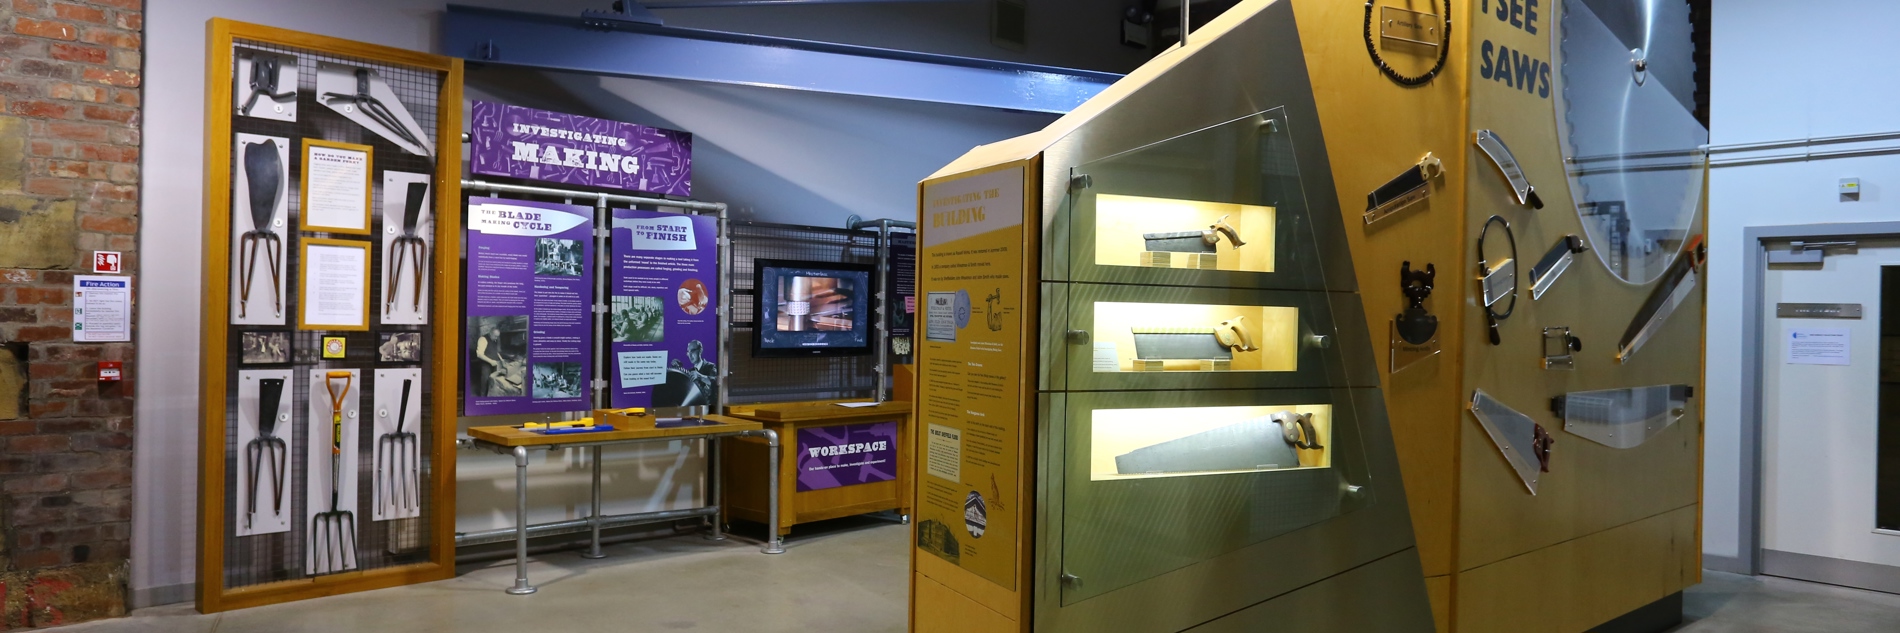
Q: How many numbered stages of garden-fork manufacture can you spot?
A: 7